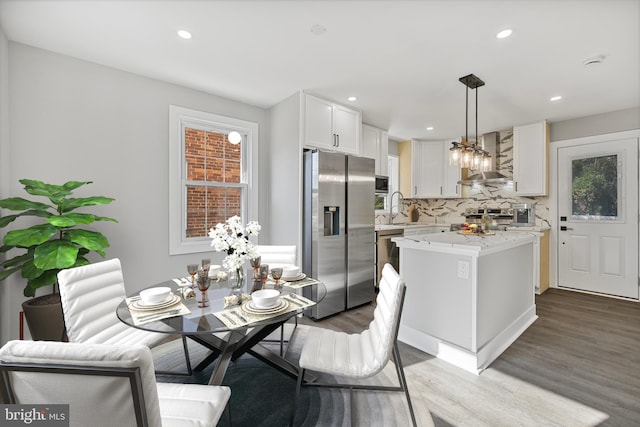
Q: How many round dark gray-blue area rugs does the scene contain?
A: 1